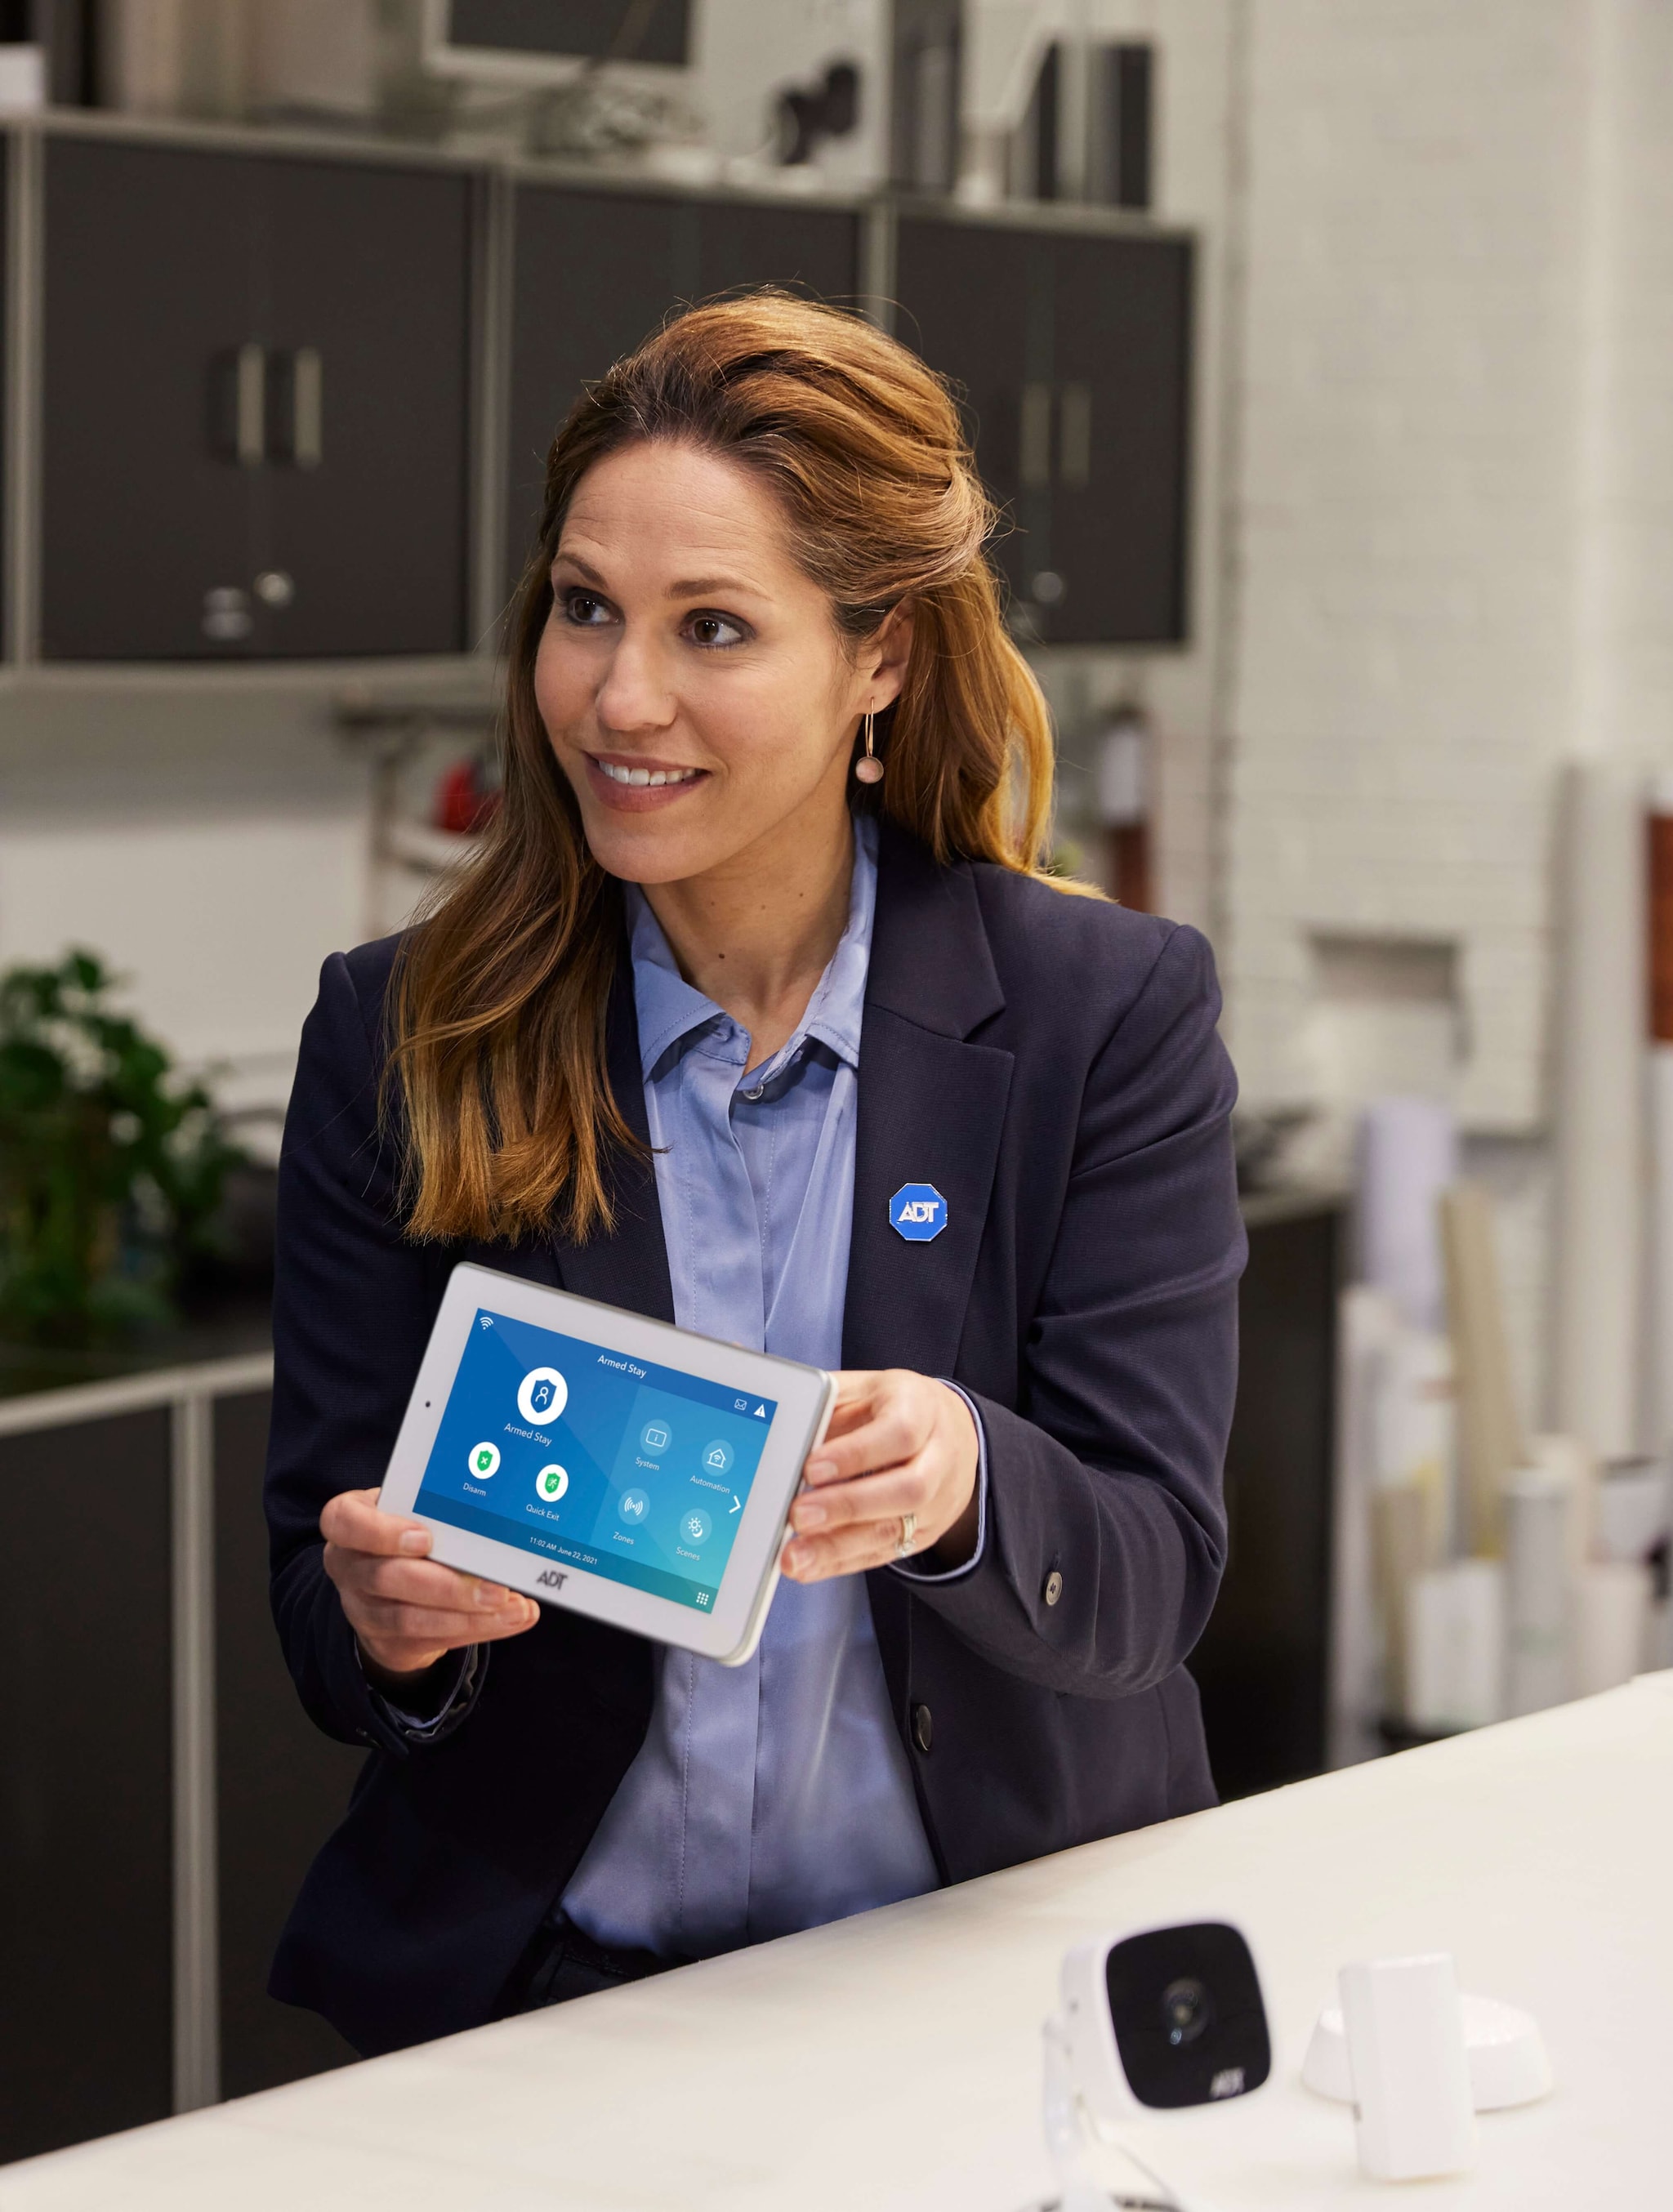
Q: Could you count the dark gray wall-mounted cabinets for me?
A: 3